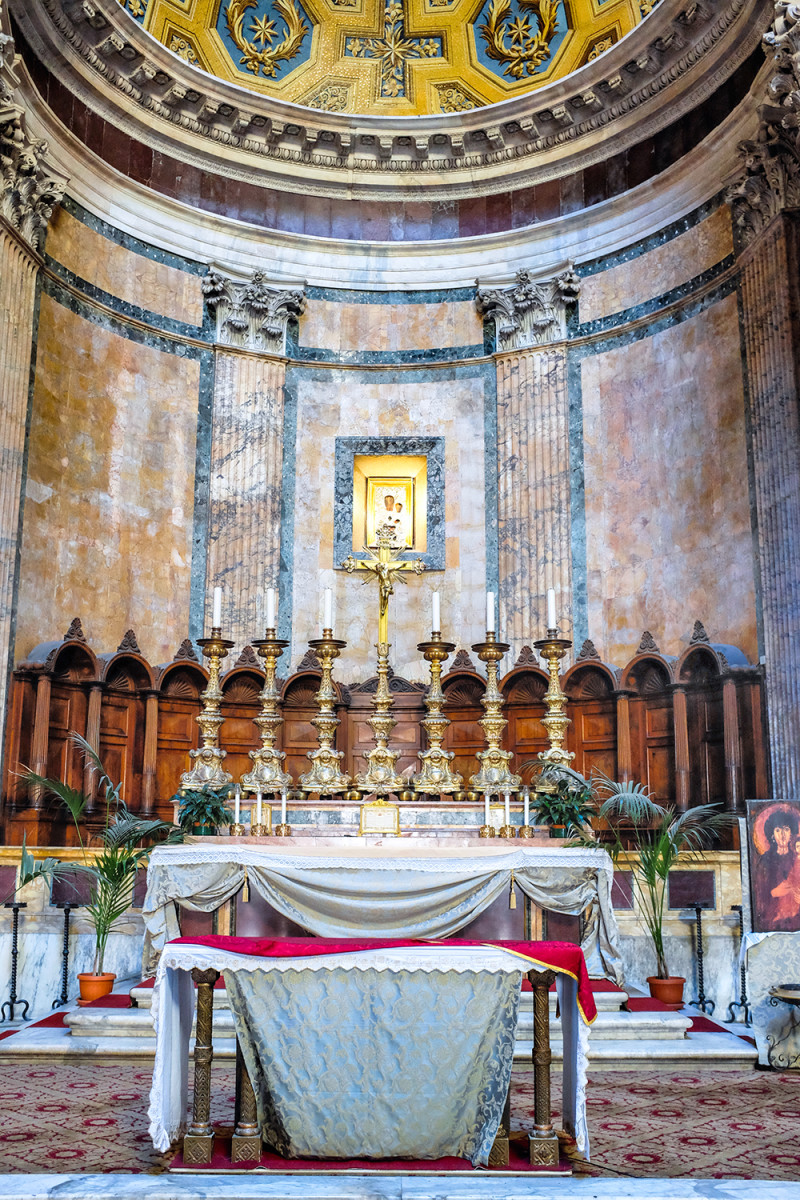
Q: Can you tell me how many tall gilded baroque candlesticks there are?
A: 6